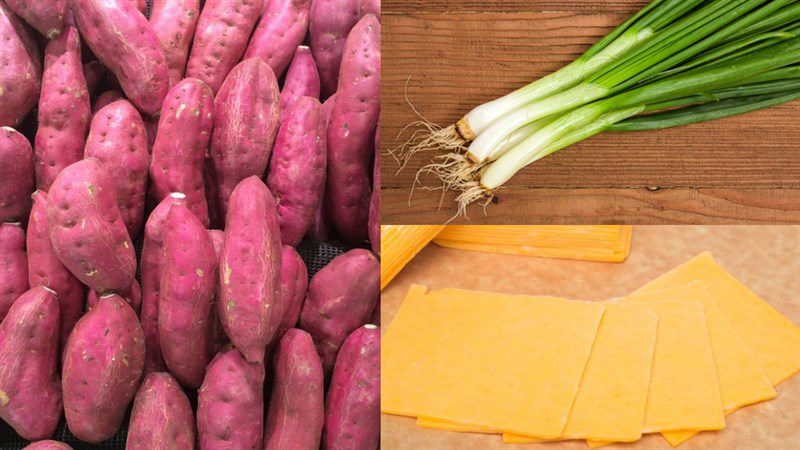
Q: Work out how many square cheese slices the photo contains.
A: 5